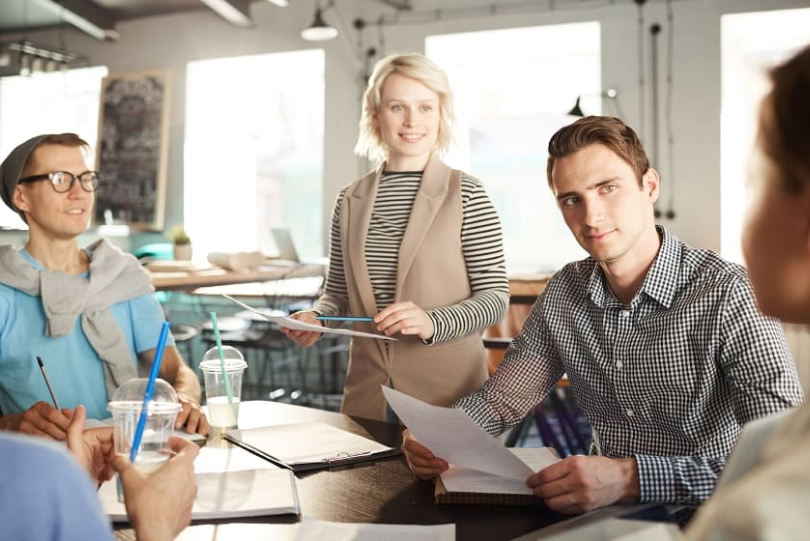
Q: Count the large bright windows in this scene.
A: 4